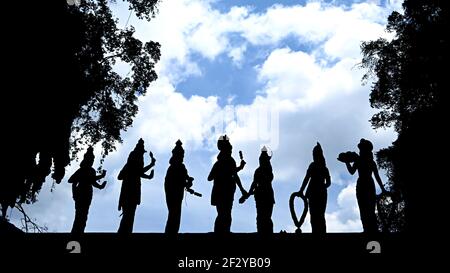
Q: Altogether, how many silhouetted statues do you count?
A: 7